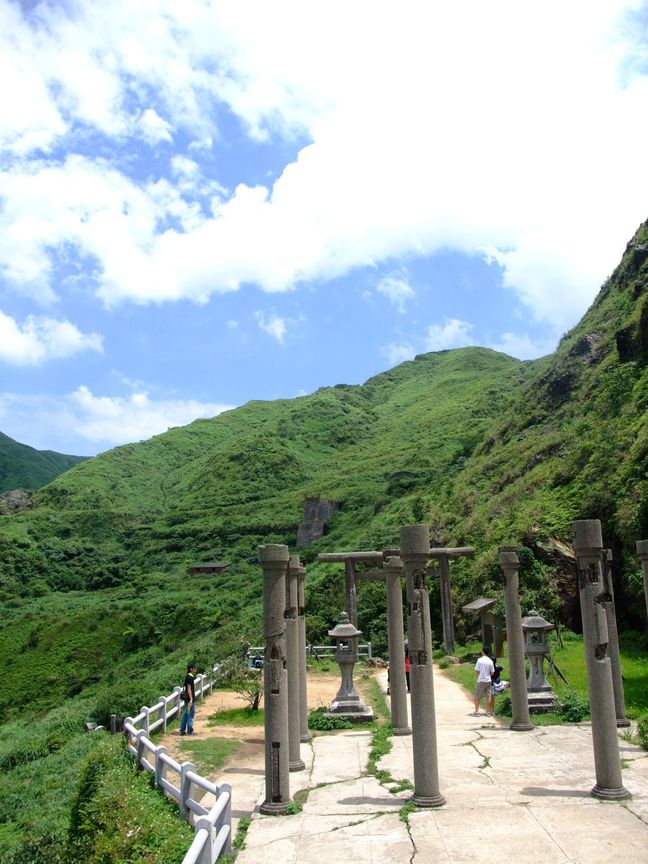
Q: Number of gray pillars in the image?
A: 9